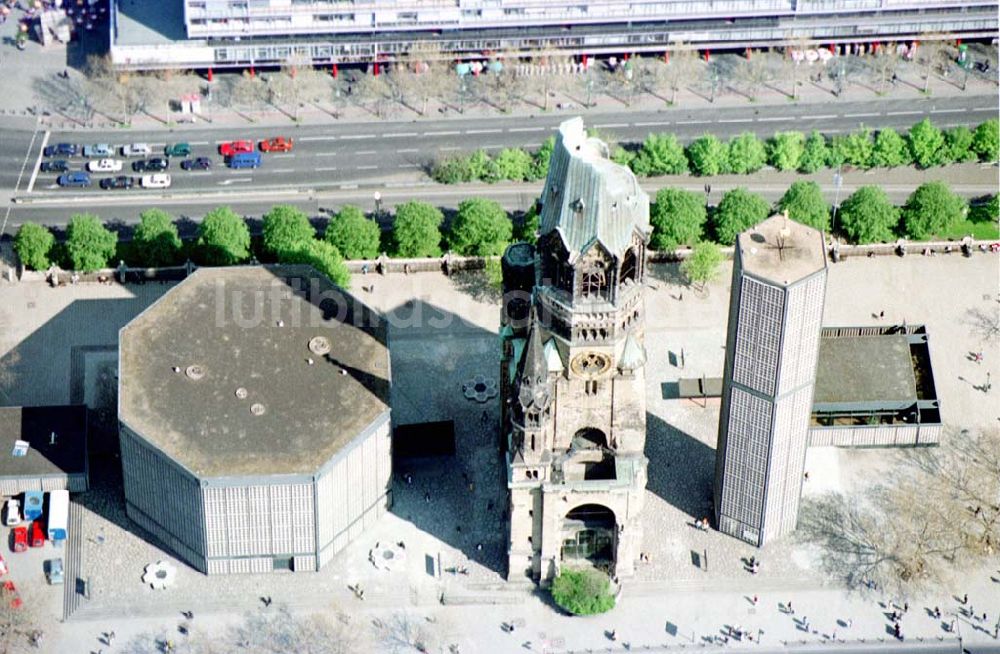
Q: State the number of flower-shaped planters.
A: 3